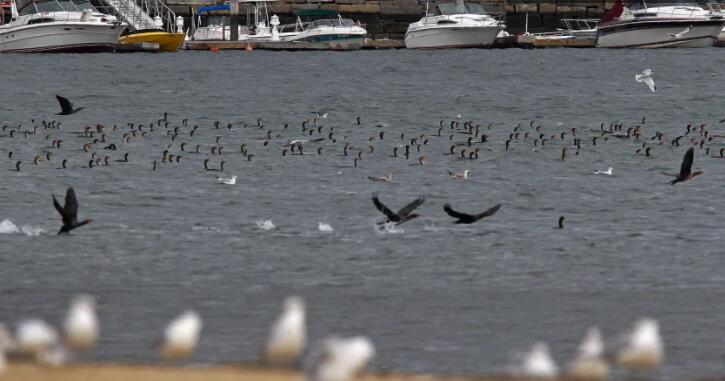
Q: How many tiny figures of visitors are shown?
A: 0